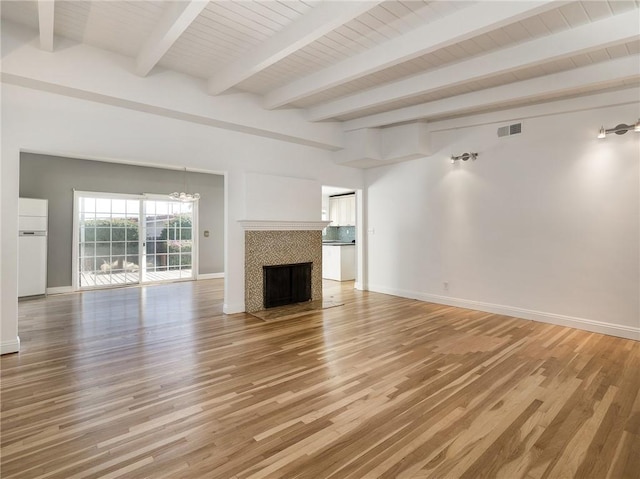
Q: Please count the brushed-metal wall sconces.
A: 2